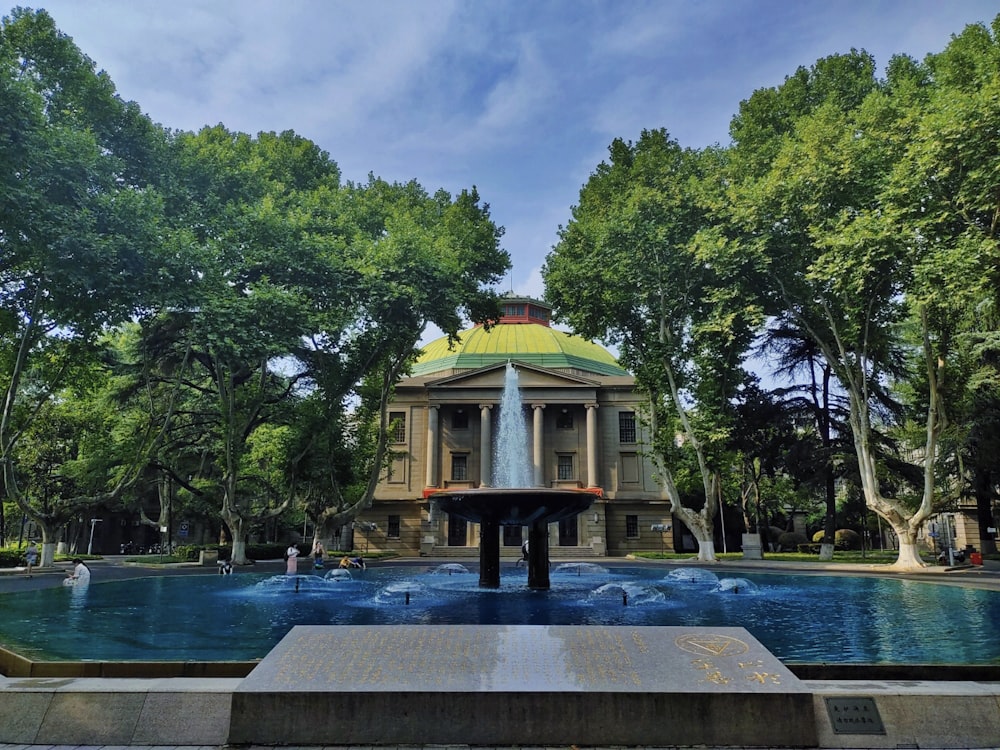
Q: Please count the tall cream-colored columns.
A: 4